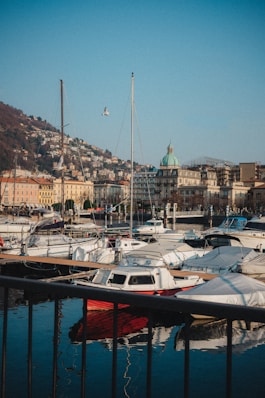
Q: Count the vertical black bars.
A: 8